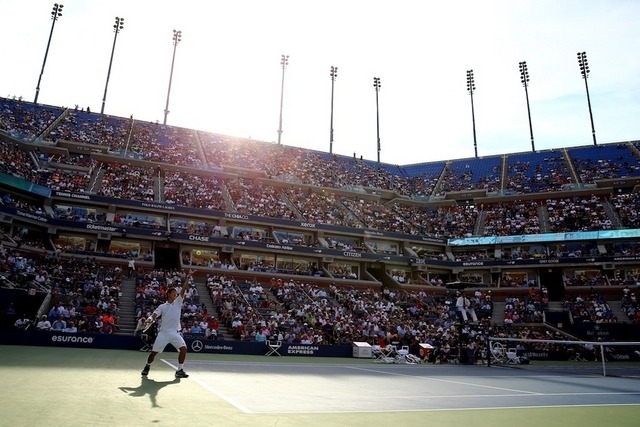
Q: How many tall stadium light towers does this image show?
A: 9